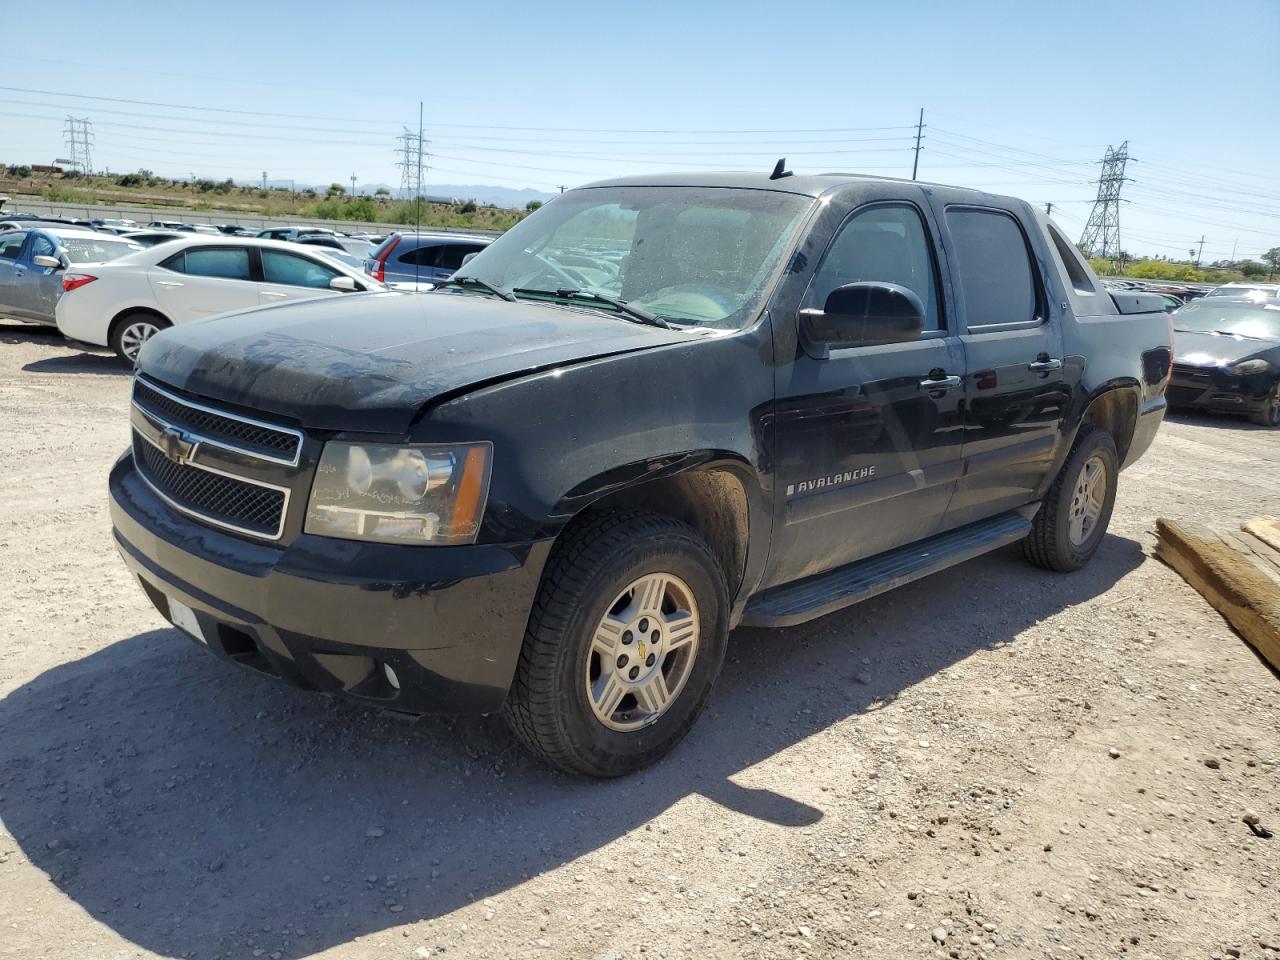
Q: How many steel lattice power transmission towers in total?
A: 3